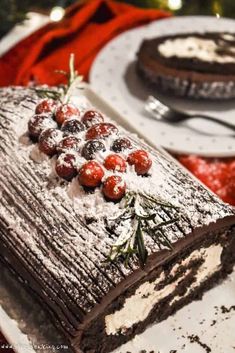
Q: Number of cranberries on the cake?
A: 15